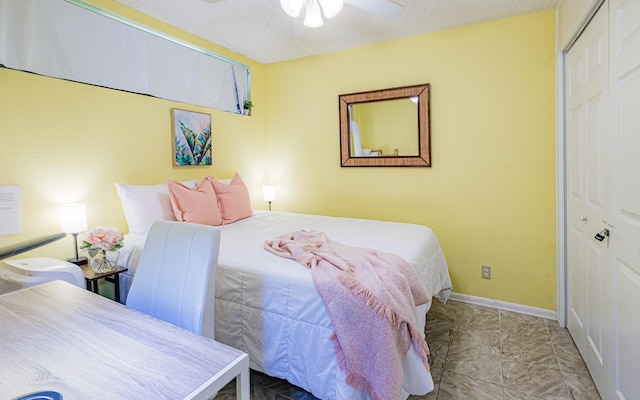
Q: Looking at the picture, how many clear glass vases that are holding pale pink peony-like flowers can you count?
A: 1